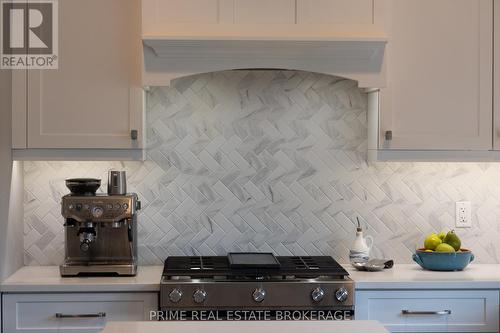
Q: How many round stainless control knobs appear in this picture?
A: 5